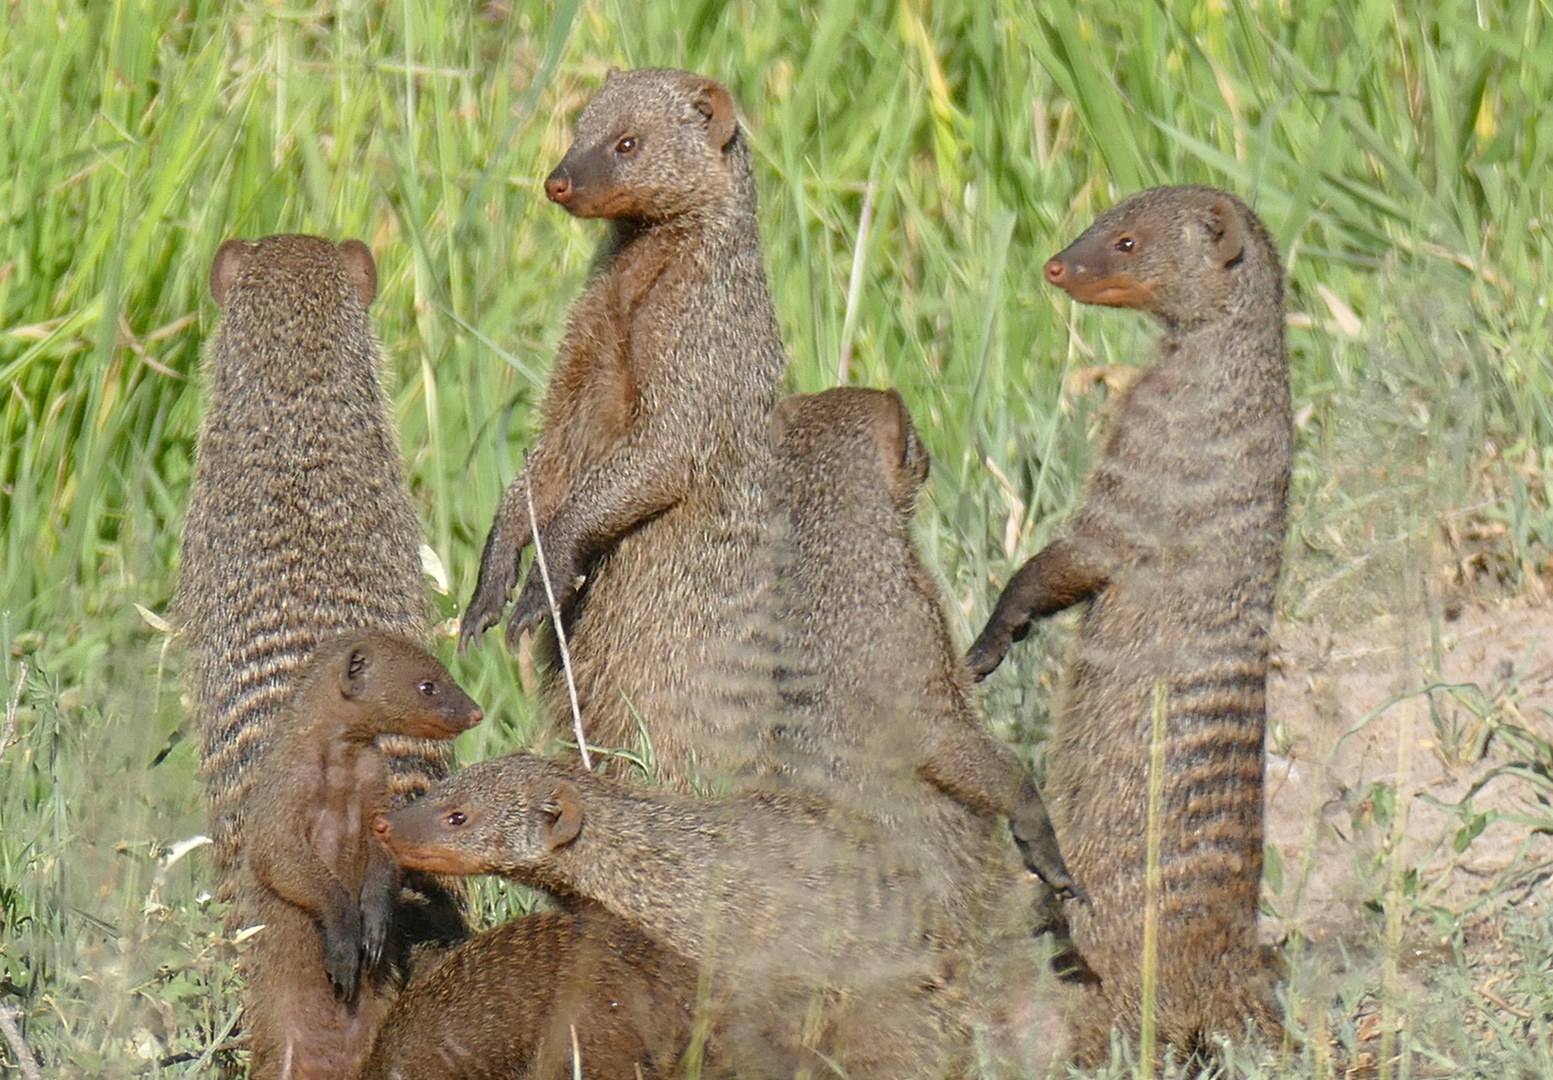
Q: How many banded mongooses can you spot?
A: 7